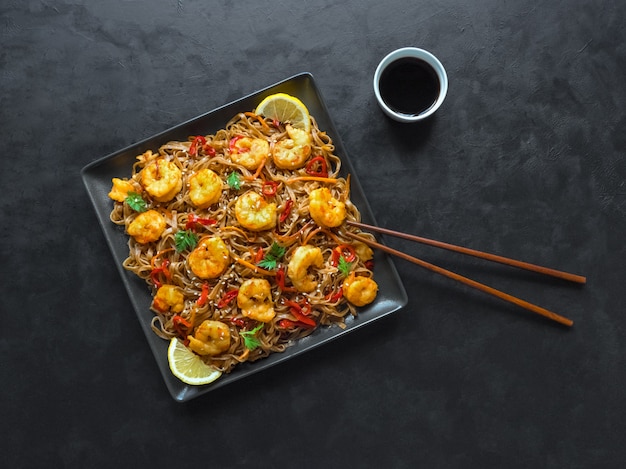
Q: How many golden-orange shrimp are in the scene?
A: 14